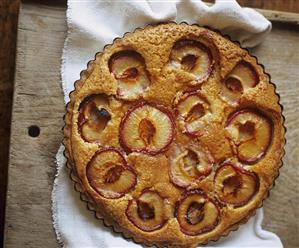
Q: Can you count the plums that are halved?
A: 12